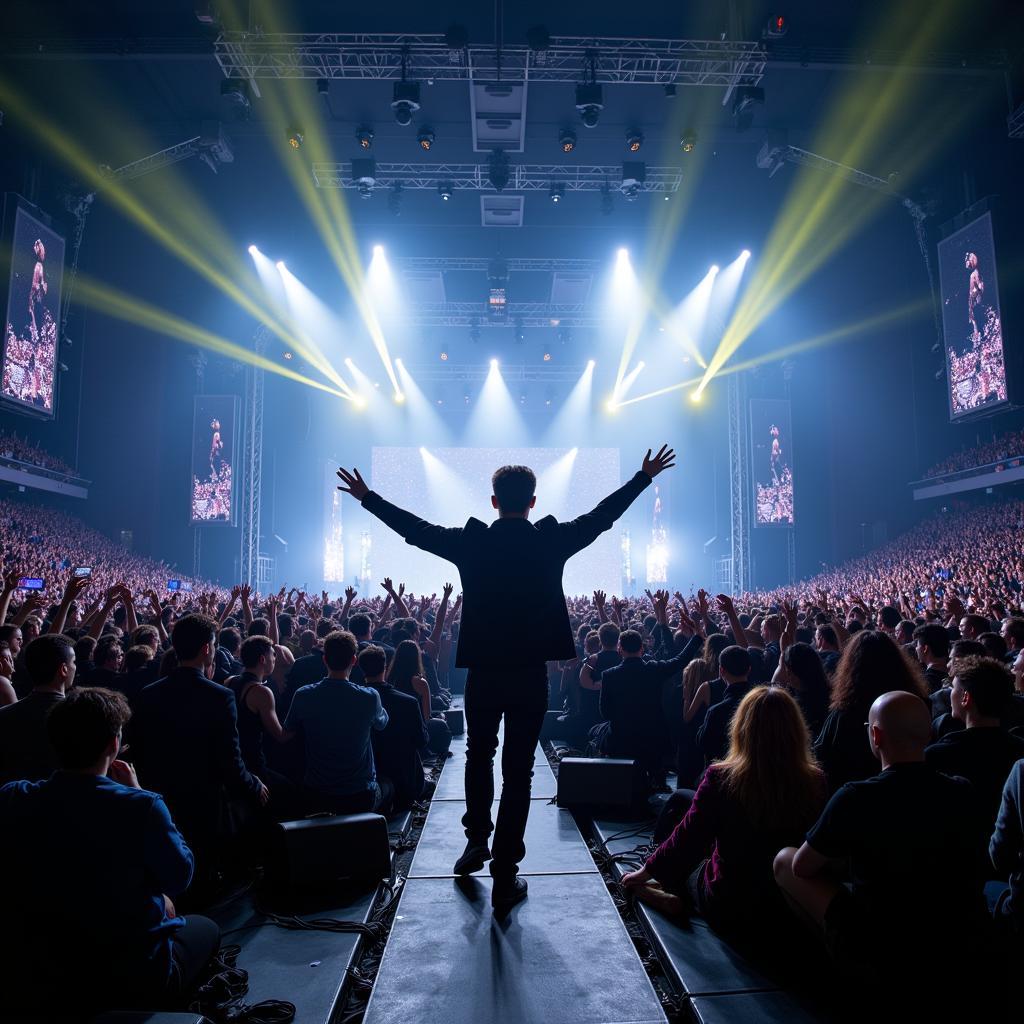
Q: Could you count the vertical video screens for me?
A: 4